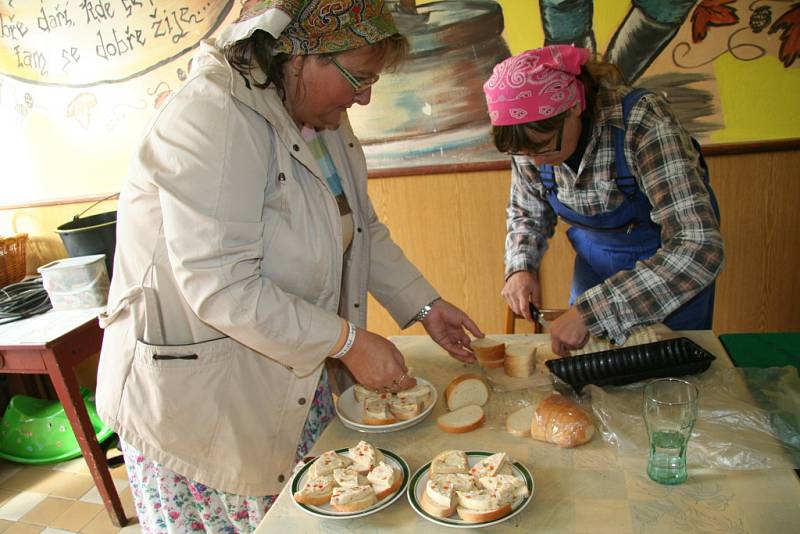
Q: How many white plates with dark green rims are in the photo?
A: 2